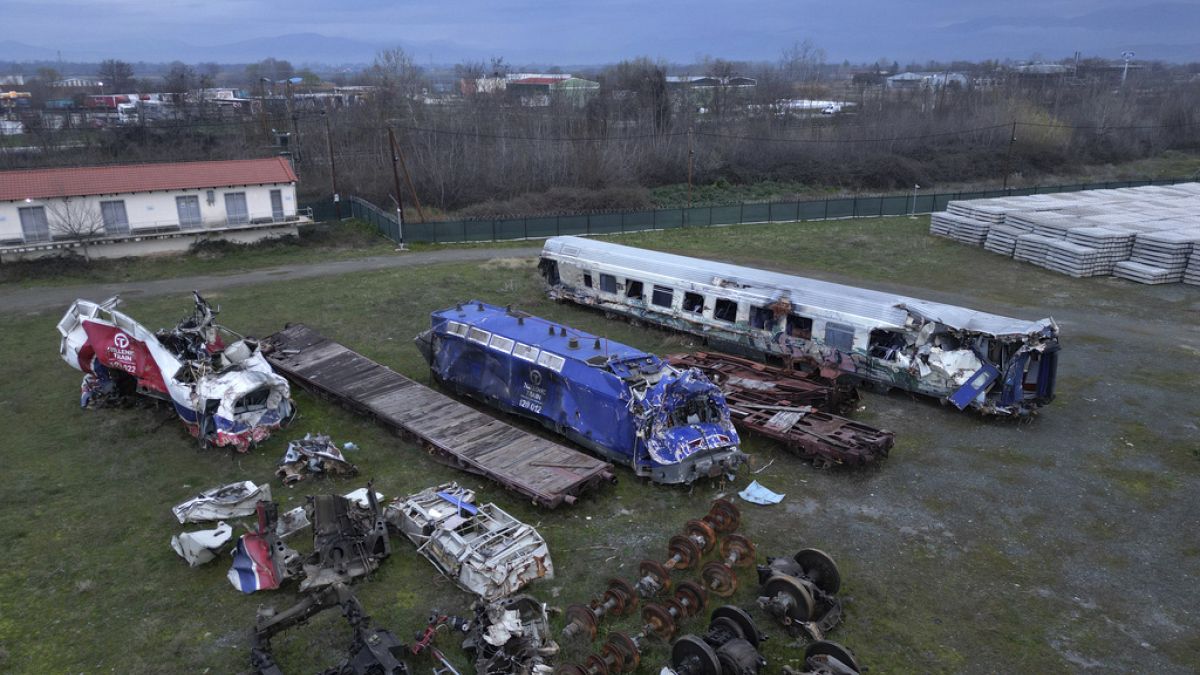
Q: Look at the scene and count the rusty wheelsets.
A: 6